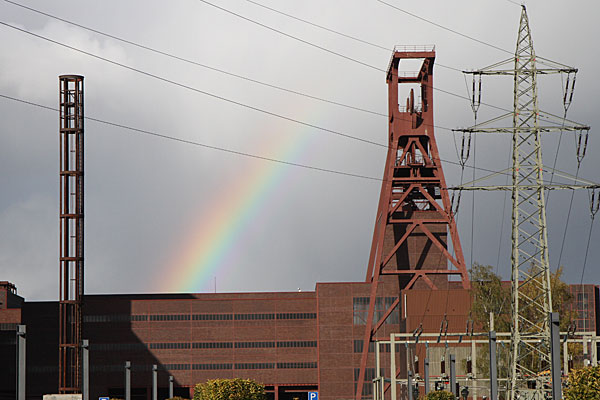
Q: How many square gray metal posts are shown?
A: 10